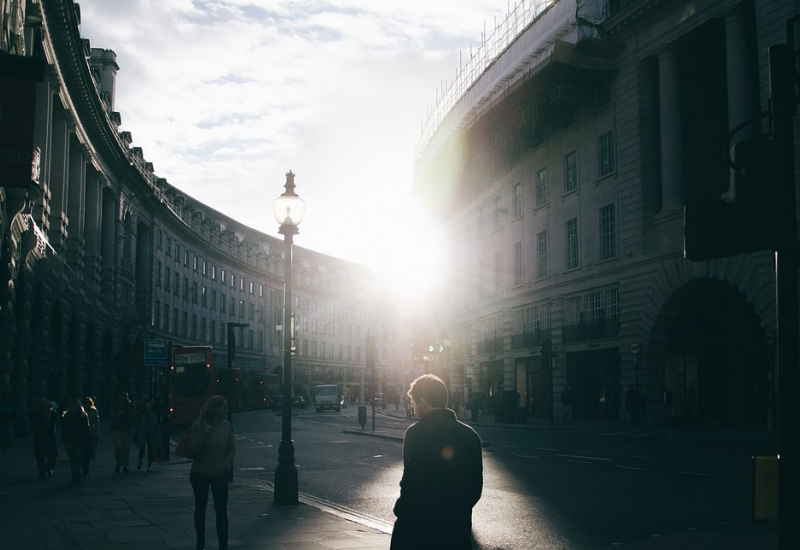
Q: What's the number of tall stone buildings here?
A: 2